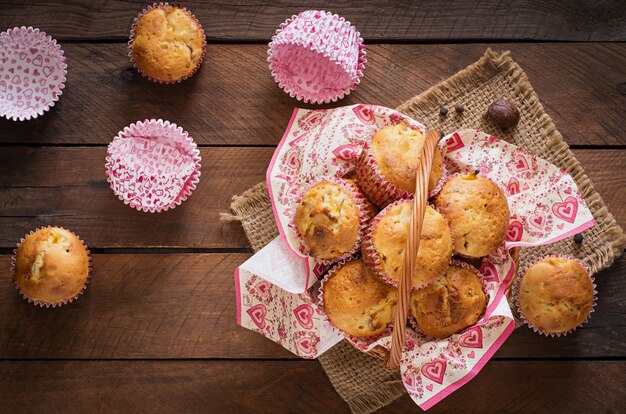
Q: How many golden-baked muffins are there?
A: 9